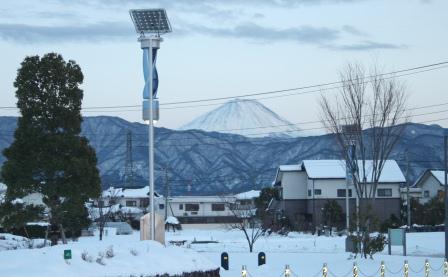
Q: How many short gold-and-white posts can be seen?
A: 8